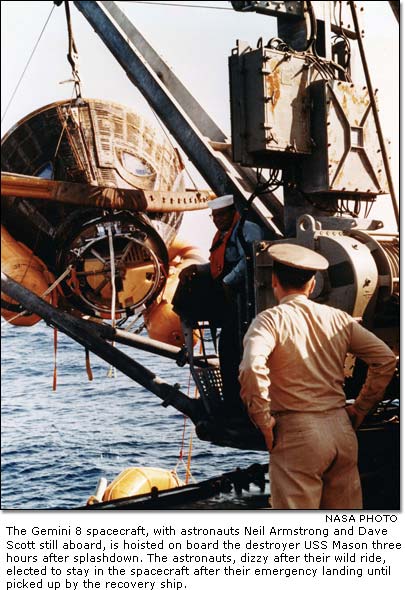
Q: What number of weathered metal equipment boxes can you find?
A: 2